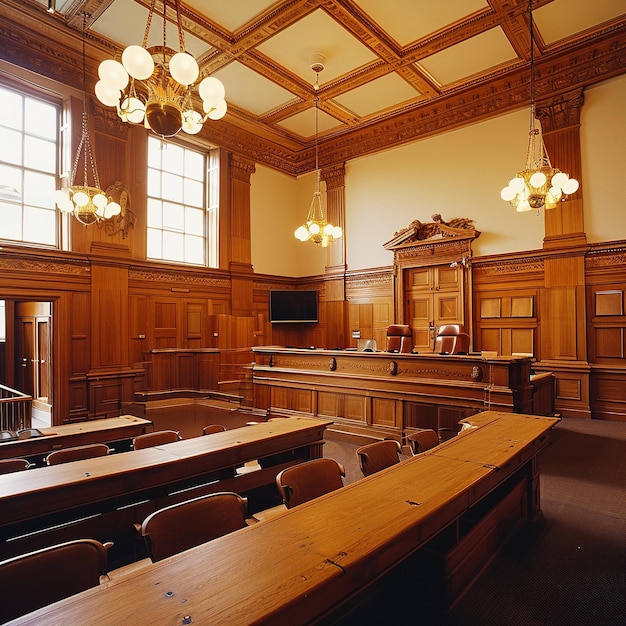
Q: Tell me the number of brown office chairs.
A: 11